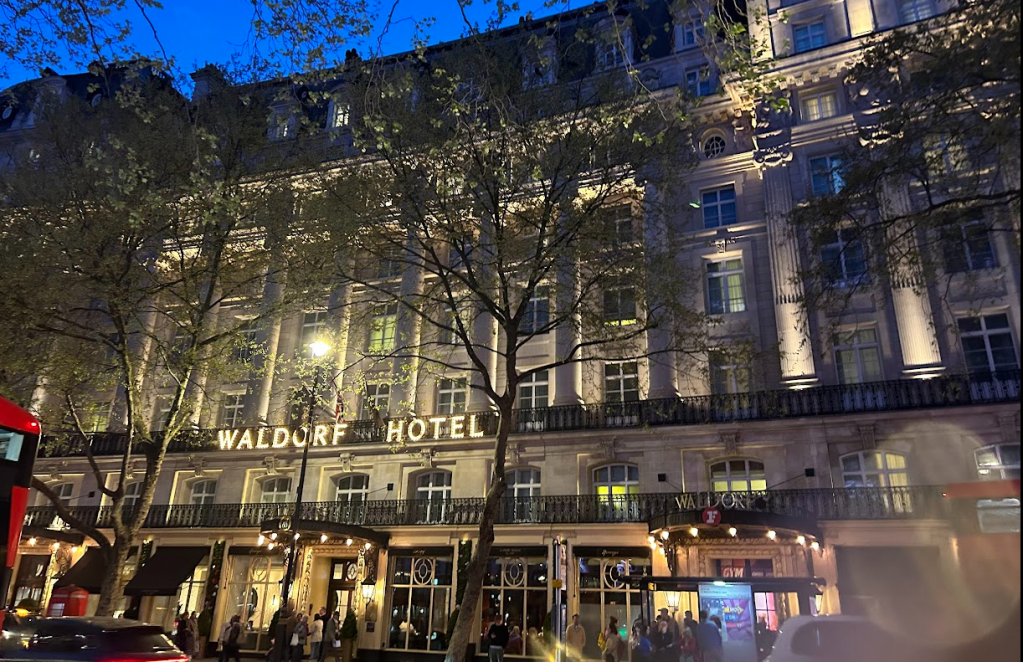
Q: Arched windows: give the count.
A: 11